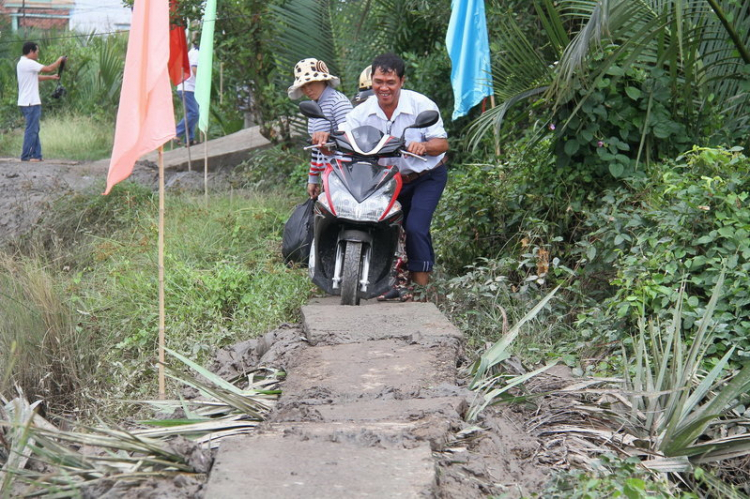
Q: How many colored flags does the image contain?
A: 4